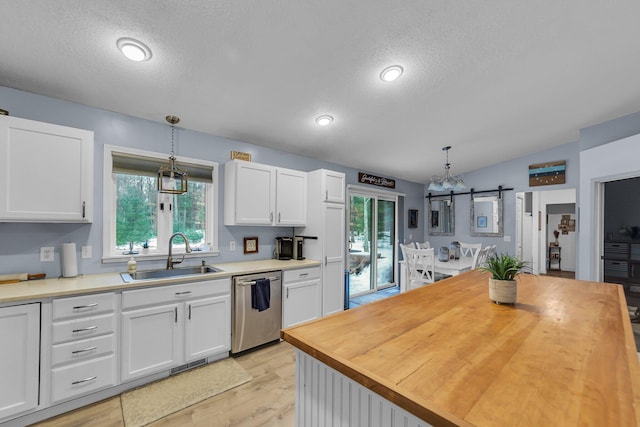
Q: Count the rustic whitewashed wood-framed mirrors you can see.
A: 2